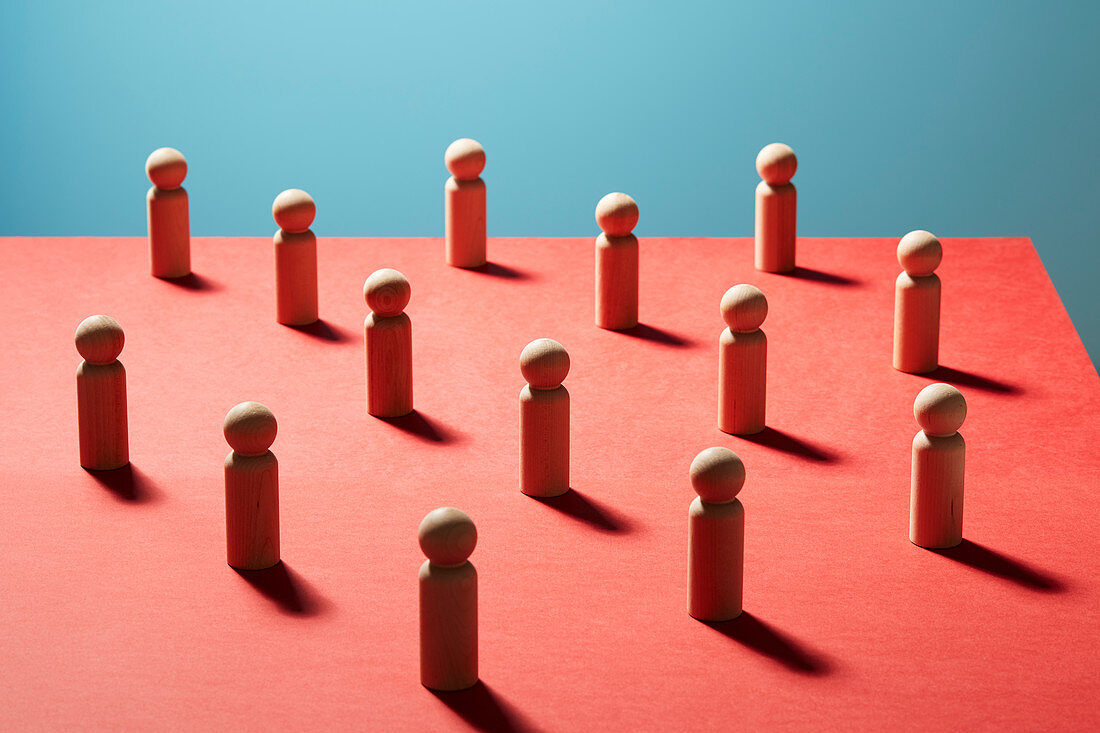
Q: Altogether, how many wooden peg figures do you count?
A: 14